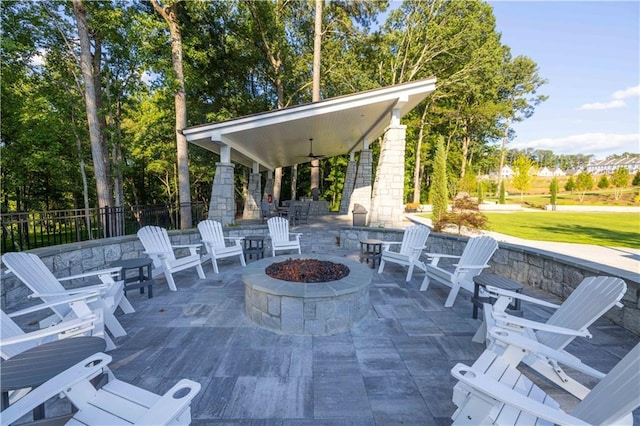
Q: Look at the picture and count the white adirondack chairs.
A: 10